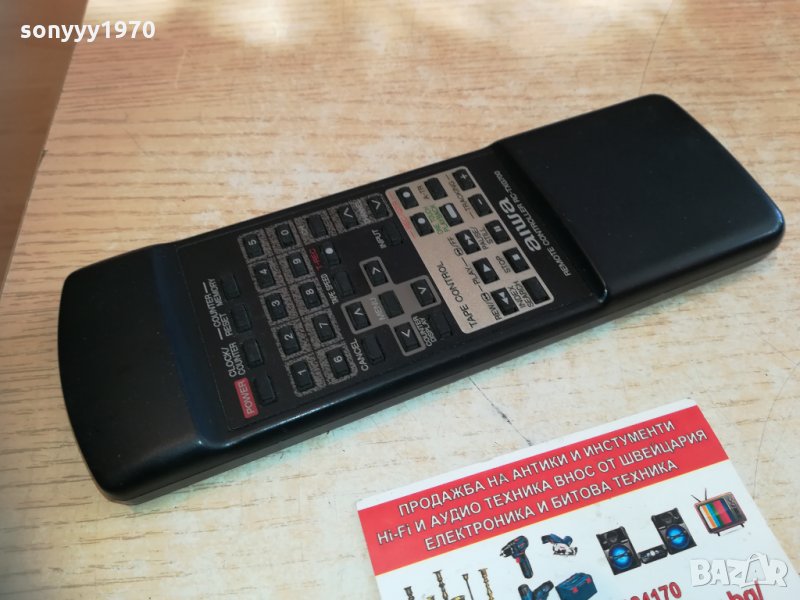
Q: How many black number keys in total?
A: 10